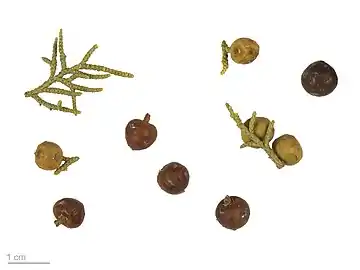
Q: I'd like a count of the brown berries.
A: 5